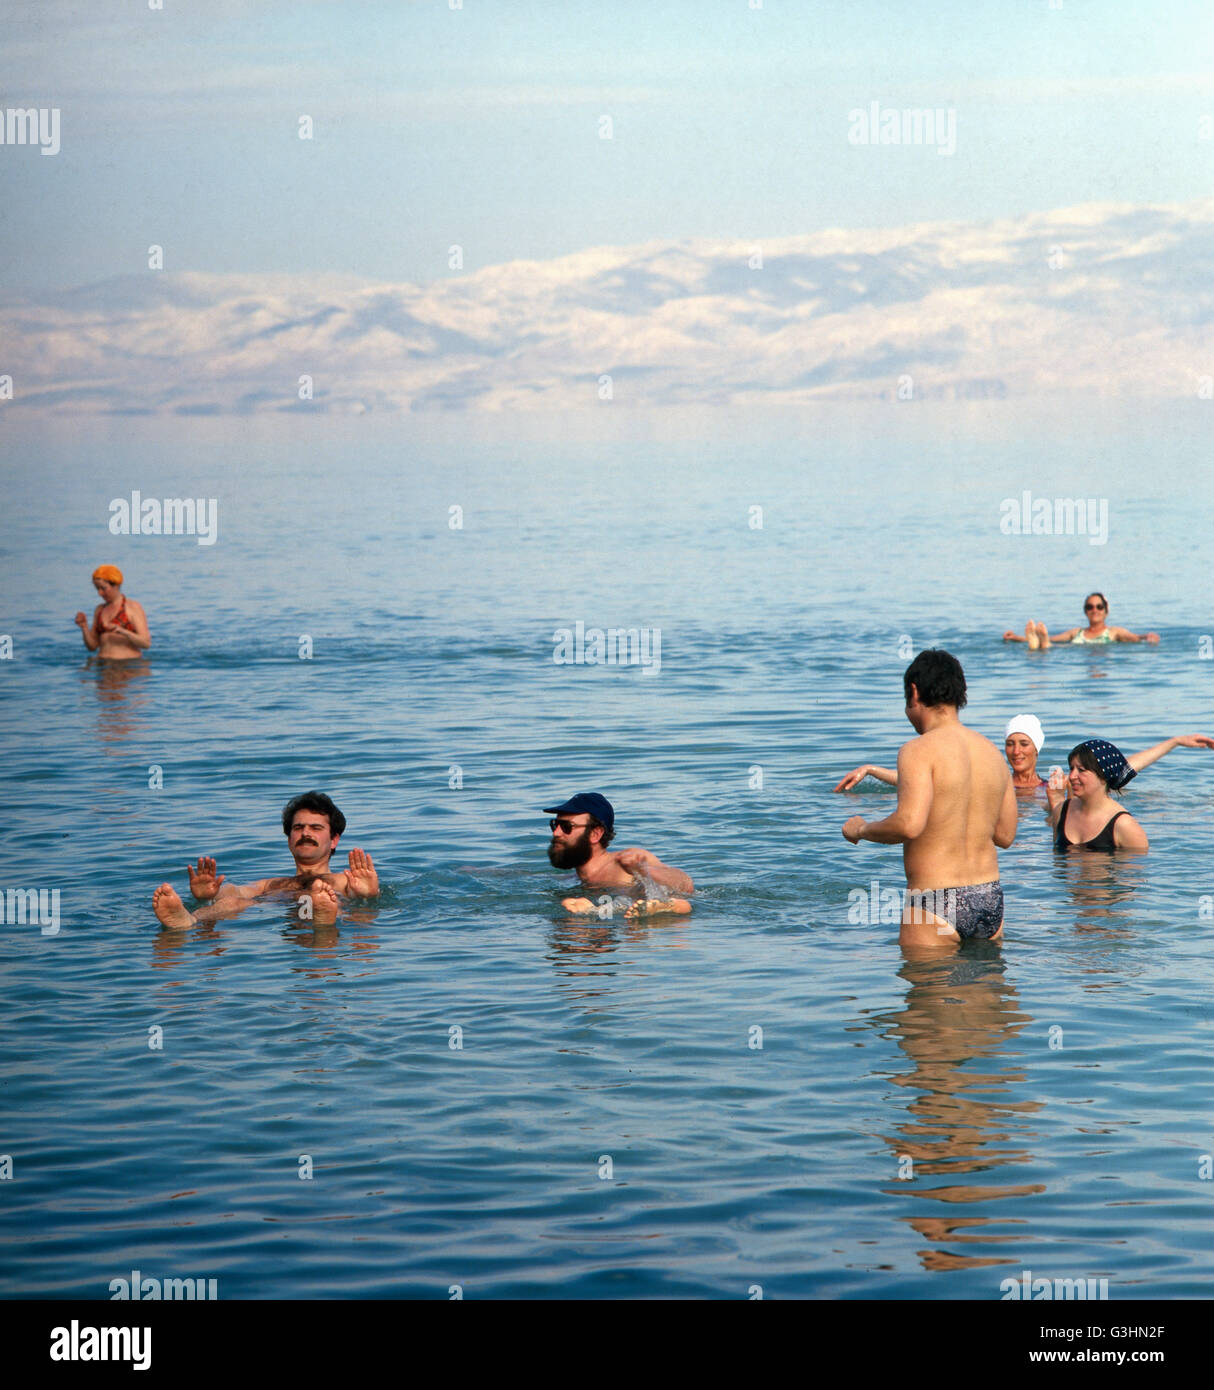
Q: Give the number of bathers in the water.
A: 7